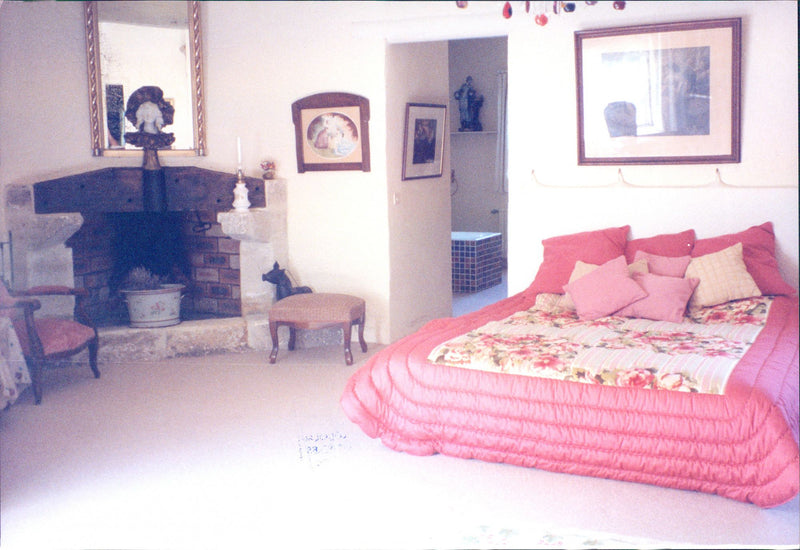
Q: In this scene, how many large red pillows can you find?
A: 3